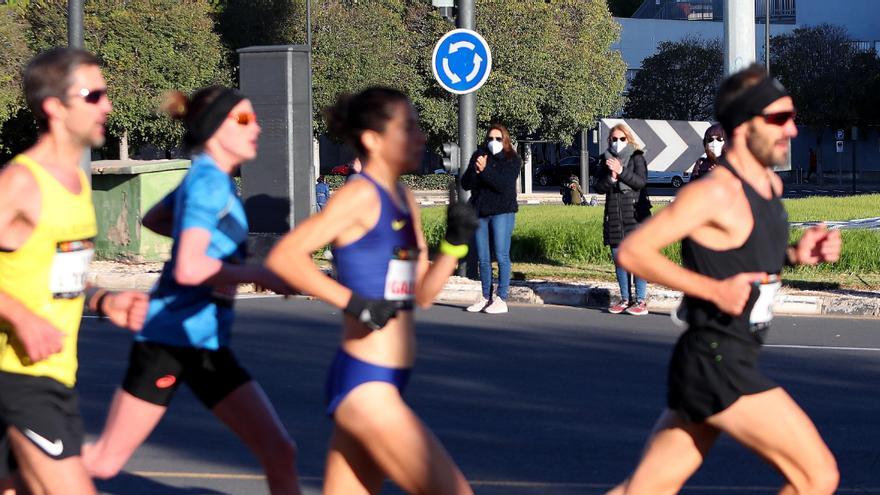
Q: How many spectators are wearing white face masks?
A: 3